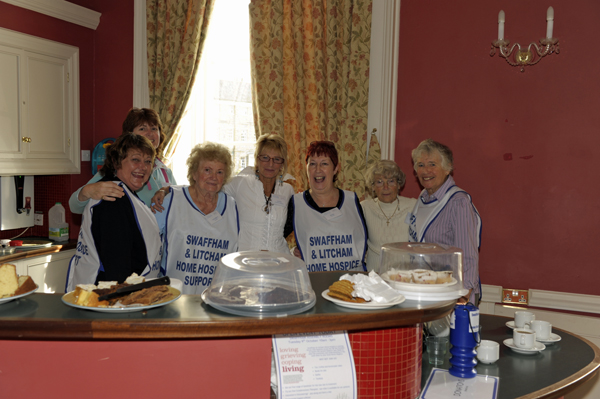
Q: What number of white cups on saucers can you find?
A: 3